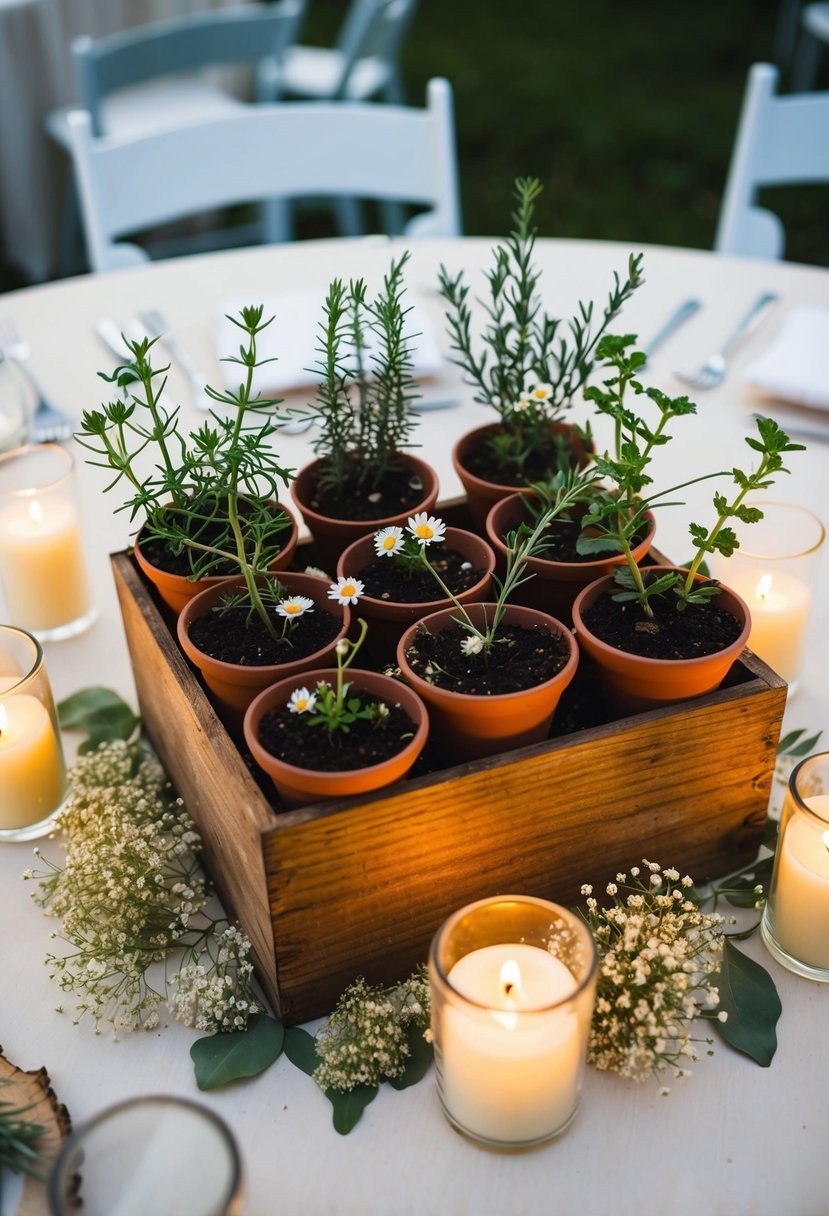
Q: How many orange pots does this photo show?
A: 9